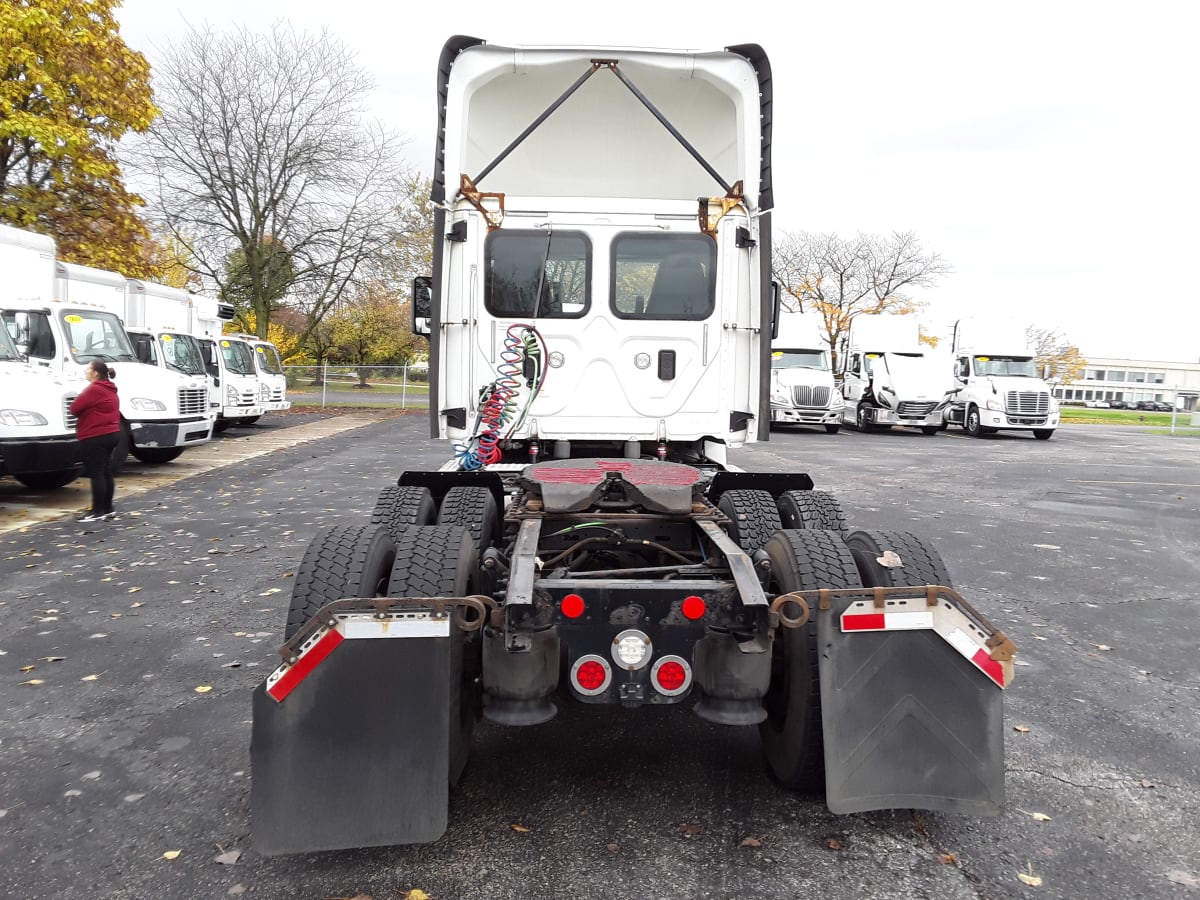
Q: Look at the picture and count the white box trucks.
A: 5